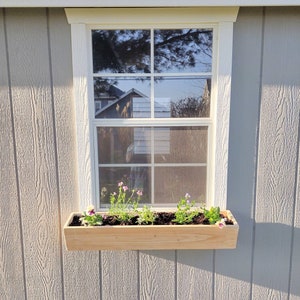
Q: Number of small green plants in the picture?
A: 5